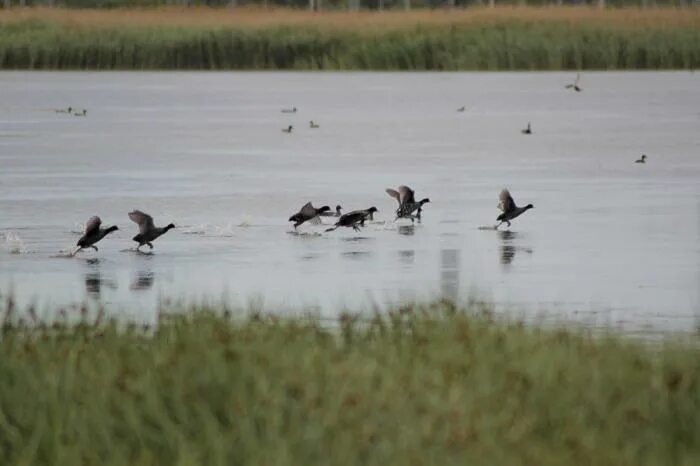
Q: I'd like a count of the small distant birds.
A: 9